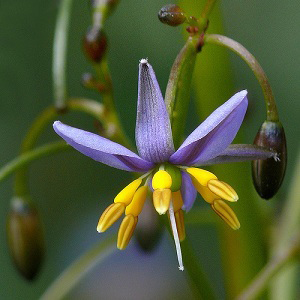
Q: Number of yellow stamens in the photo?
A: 6